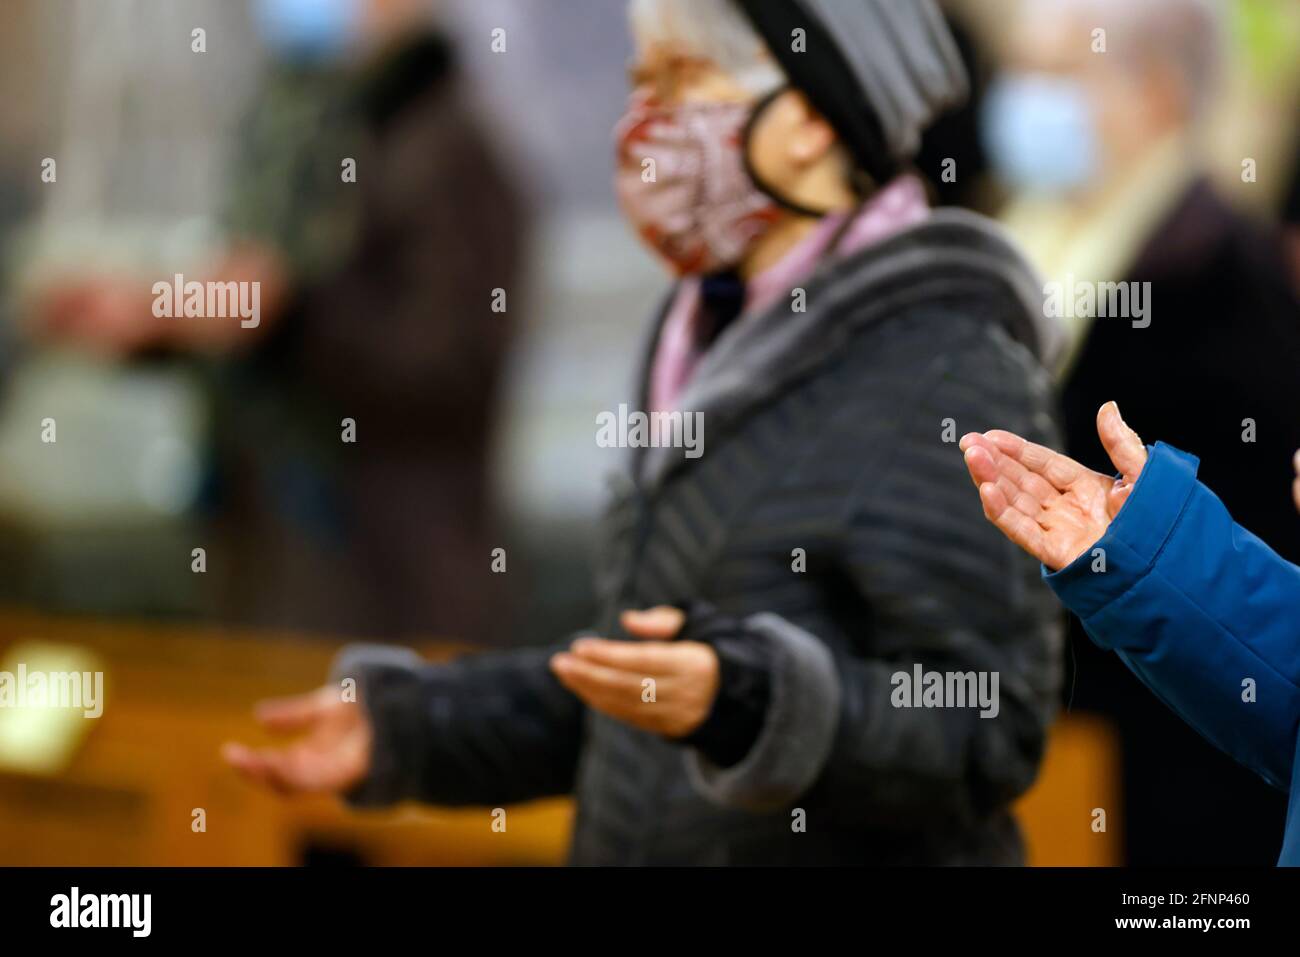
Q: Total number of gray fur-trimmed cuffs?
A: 2